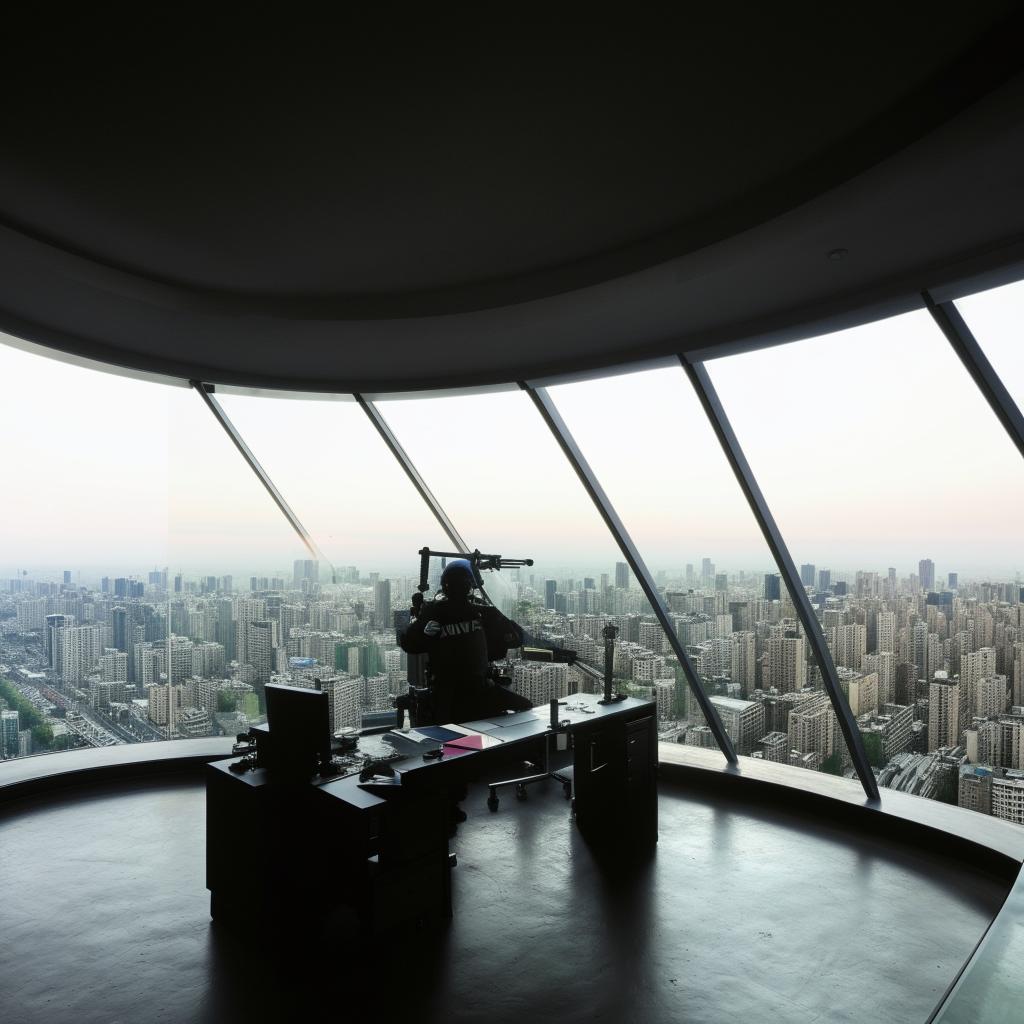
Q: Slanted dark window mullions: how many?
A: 5